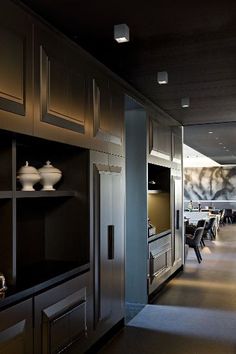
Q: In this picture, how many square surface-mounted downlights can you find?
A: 3